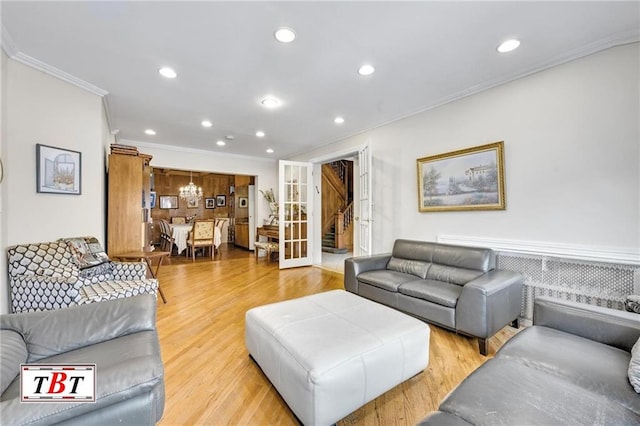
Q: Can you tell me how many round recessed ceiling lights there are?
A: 11